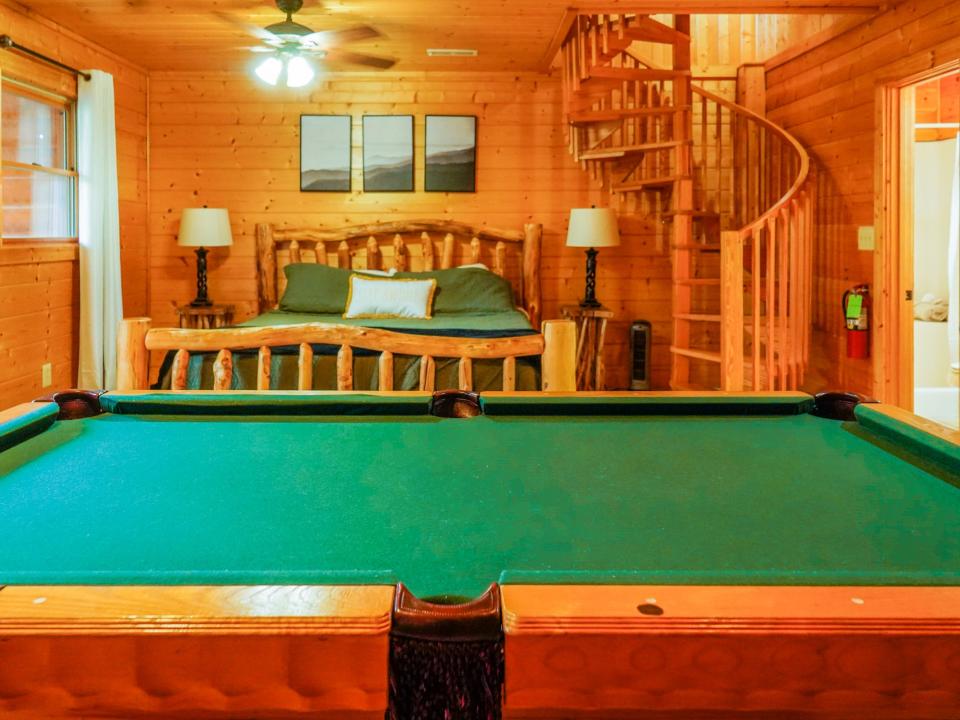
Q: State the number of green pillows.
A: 2